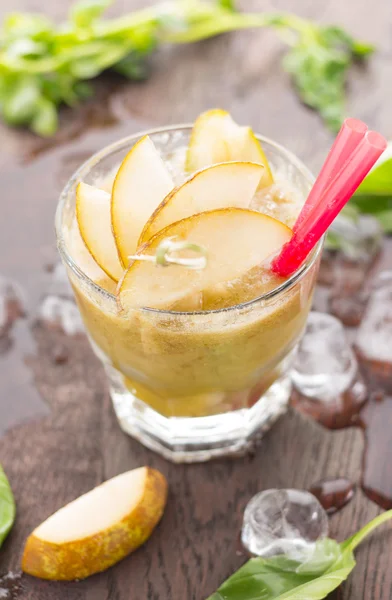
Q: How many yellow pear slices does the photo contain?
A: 6